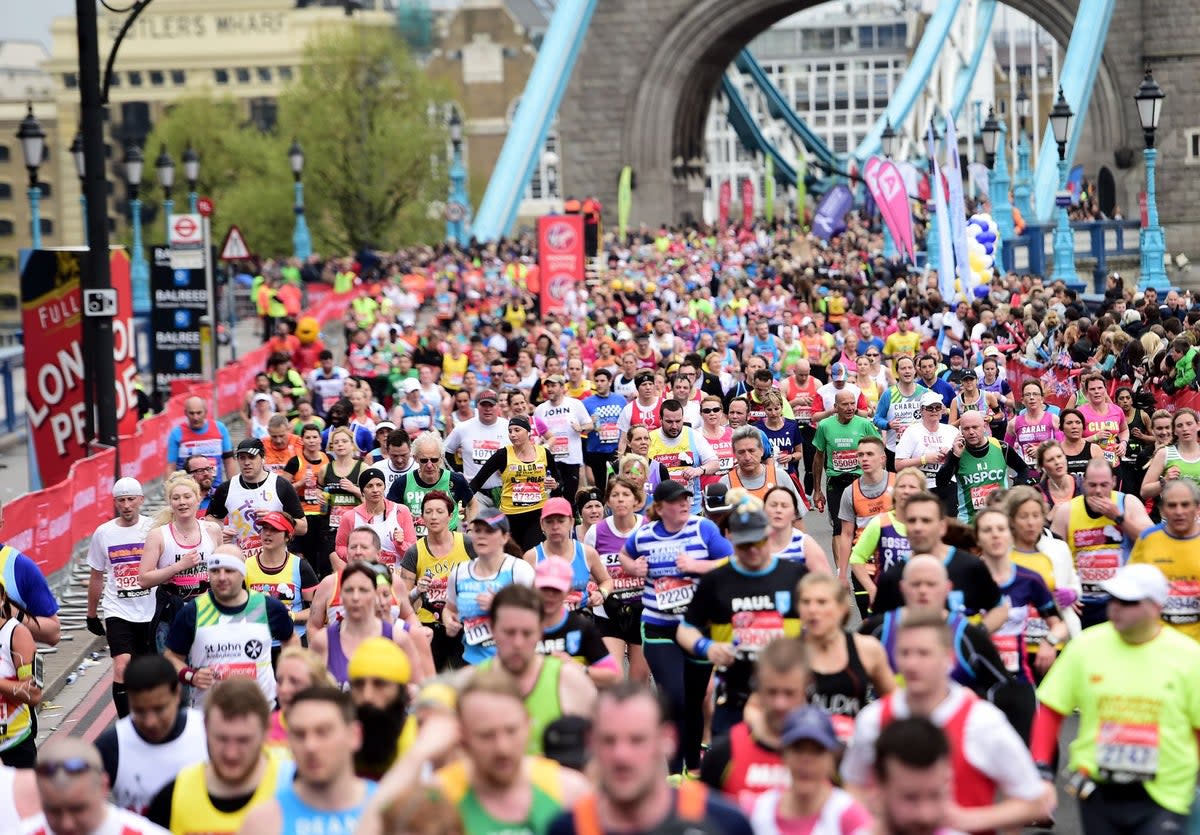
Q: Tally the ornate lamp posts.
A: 13